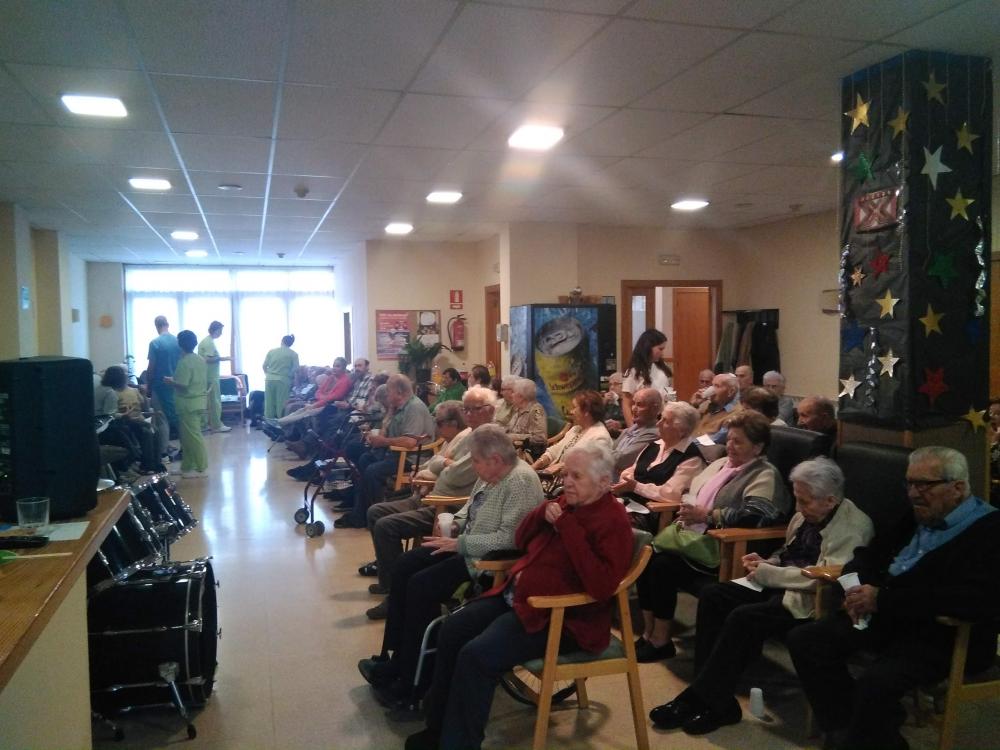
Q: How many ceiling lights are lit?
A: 9